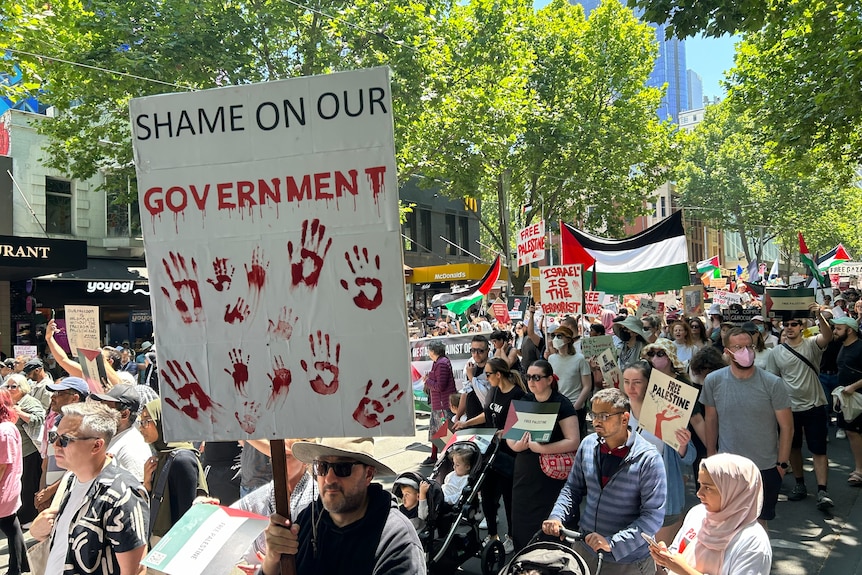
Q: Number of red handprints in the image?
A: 13